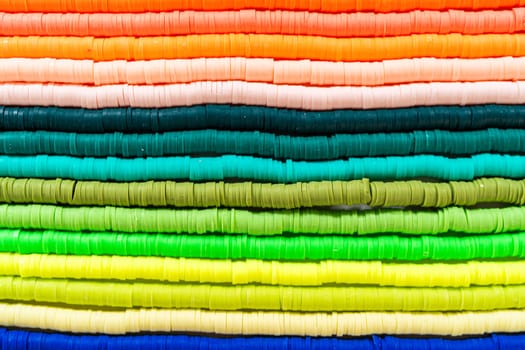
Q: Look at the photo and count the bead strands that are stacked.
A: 15